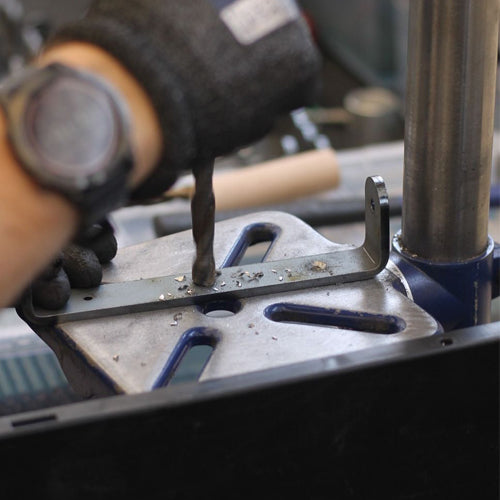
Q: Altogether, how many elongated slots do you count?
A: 3